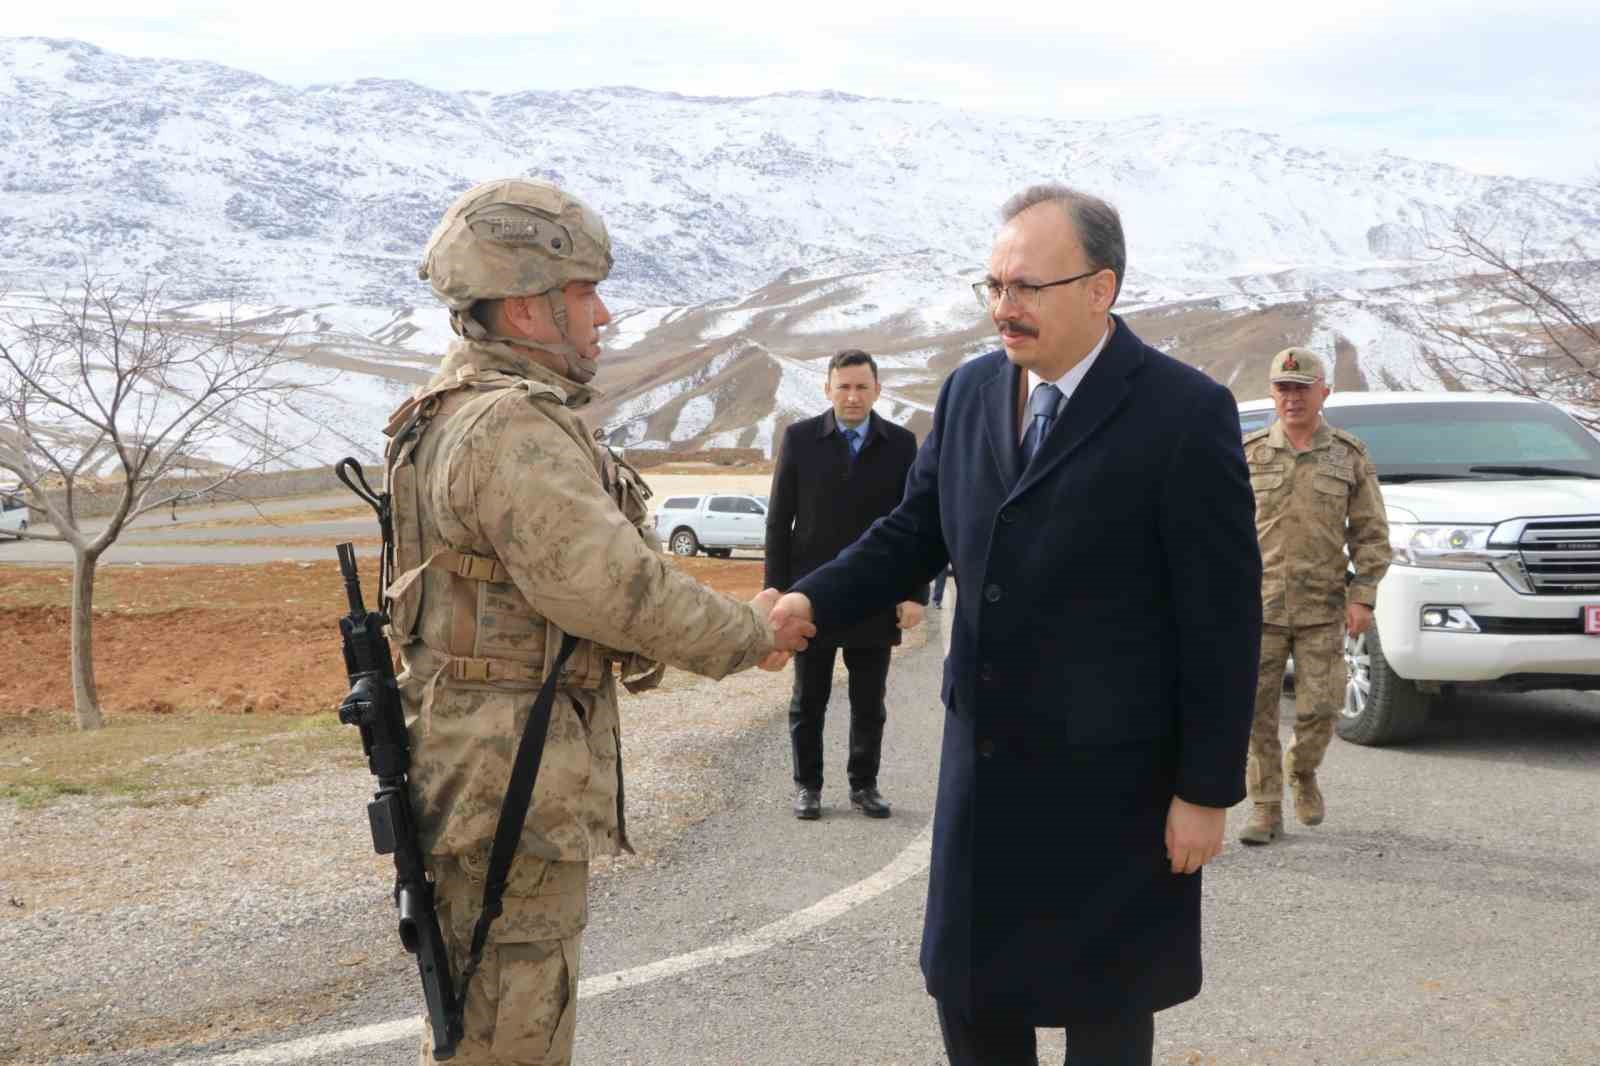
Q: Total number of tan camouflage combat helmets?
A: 1